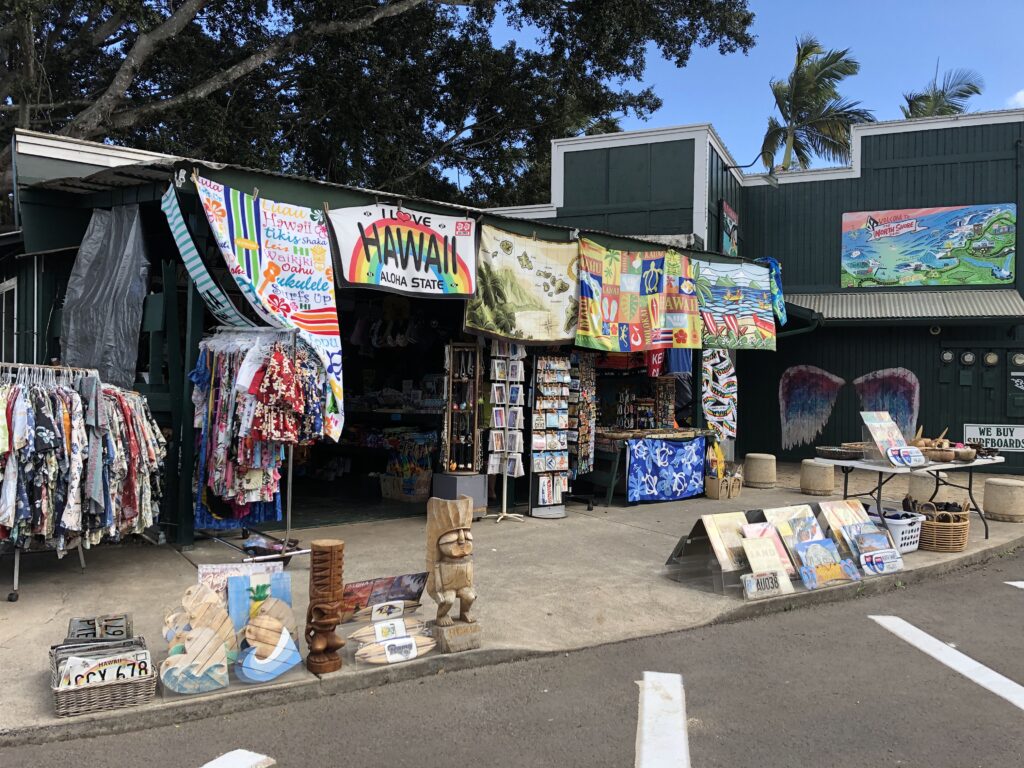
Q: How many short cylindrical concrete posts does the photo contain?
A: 4